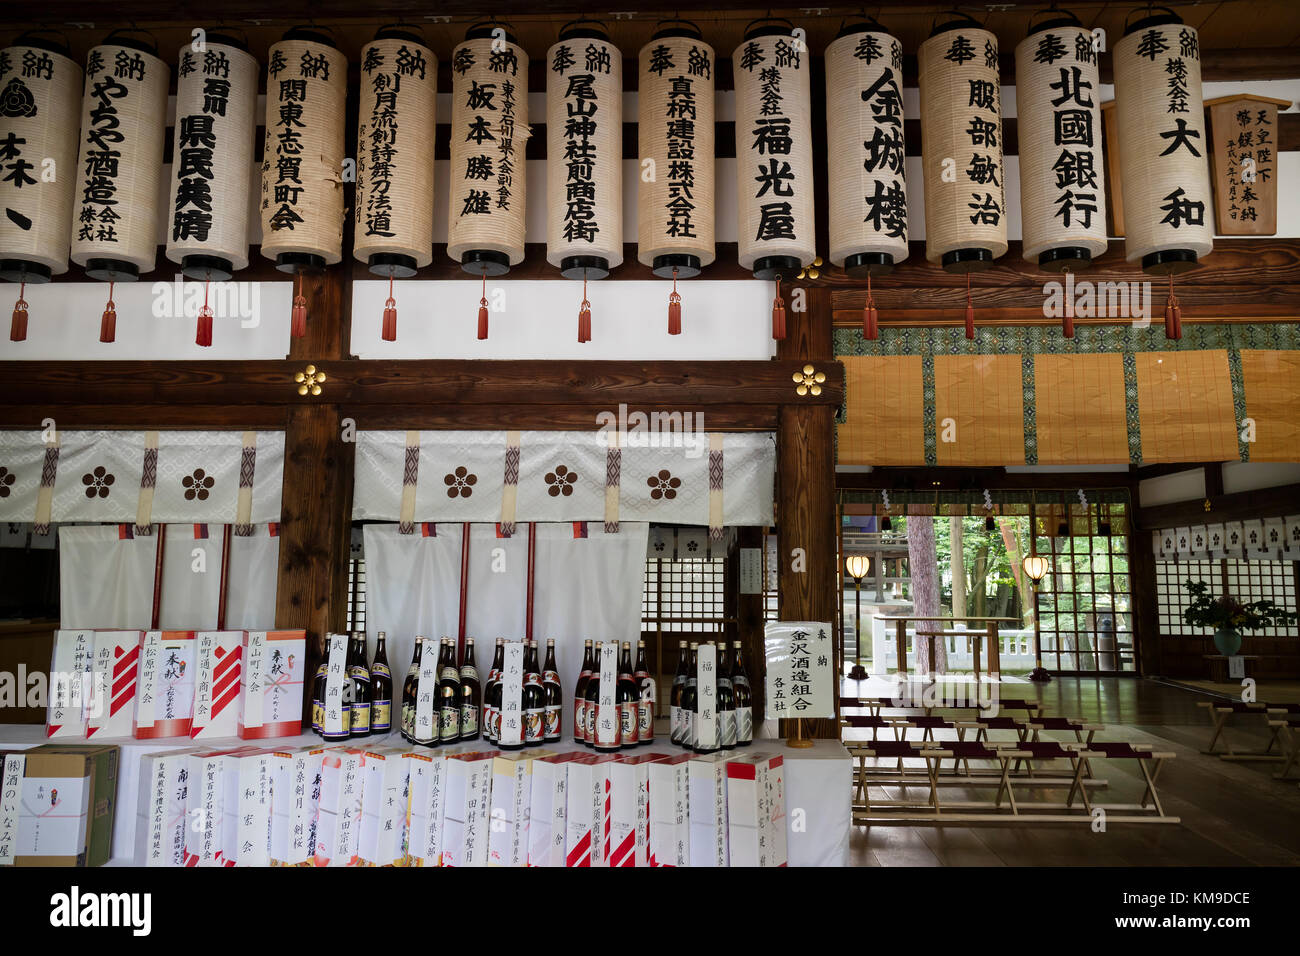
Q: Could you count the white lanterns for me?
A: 13